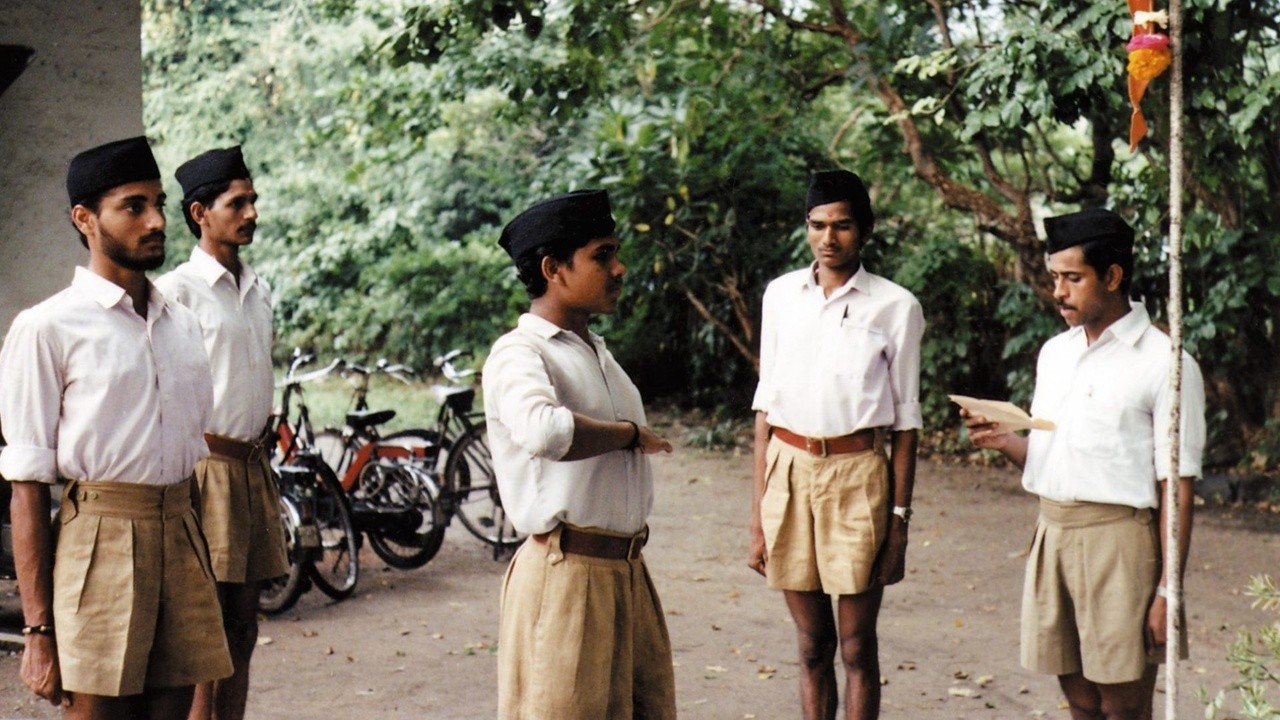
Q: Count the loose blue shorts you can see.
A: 0